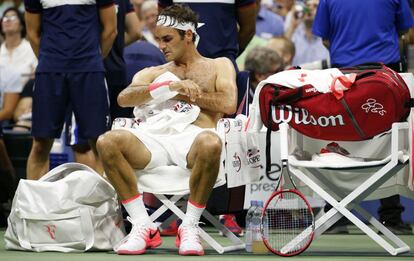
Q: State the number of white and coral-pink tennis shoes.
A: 2